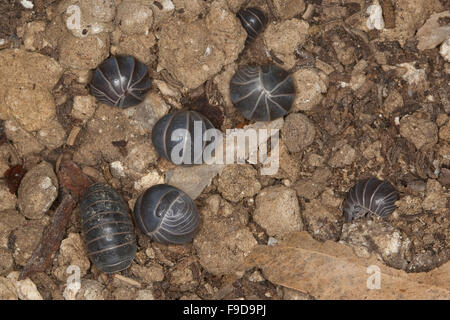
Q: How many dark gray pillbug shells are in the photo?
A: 7